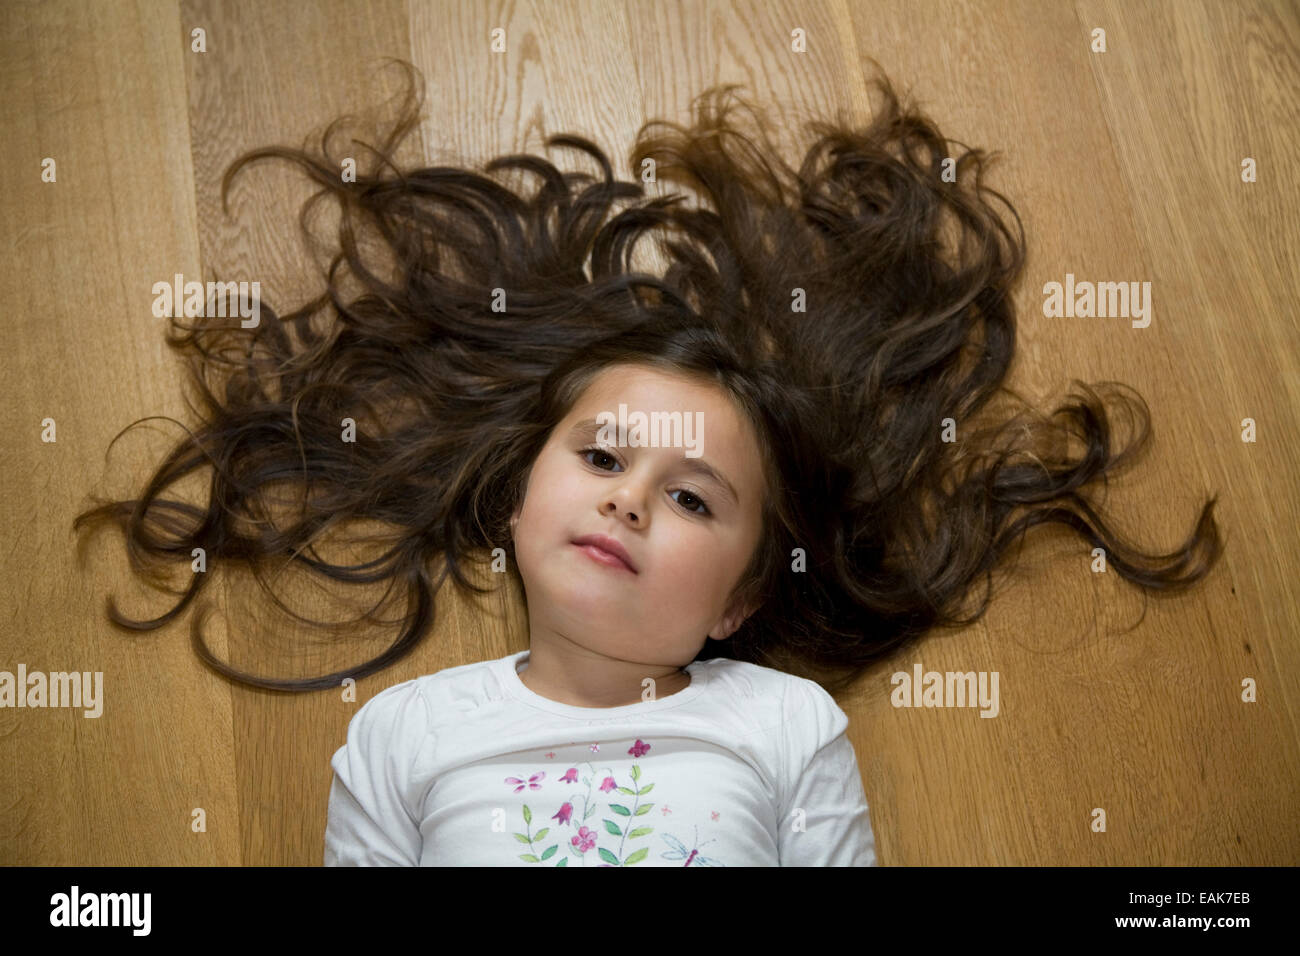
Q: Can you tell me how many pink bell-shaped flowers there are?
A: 3